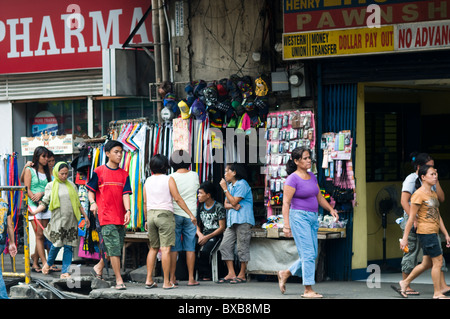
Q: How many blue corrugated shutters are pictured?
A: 1